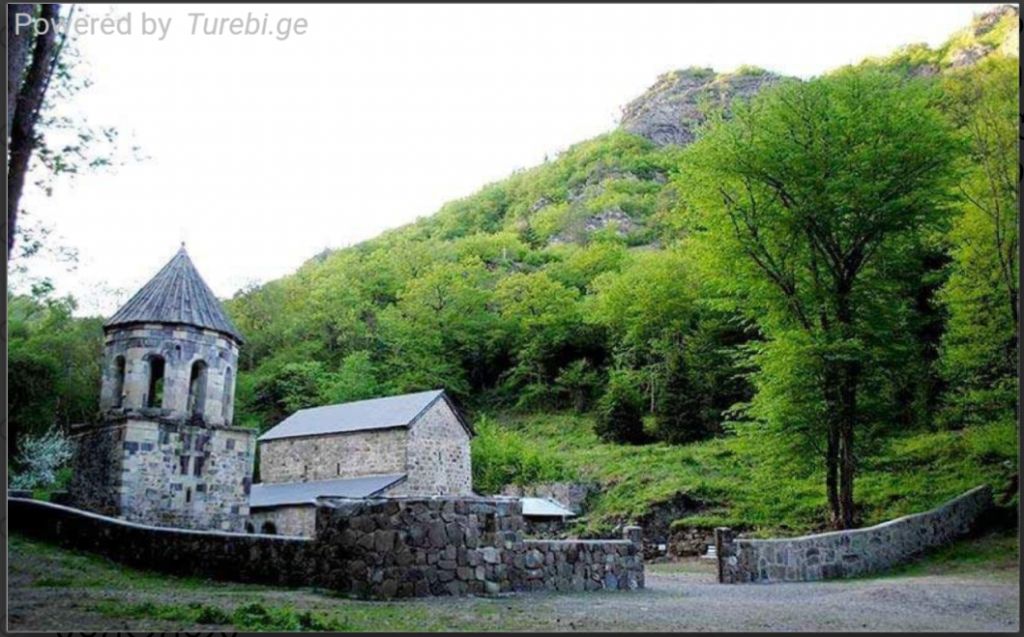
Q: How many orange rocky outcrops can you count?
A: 0